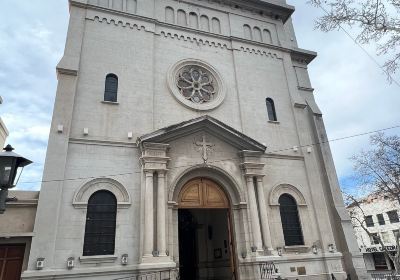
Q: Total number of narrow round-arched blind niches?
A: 11